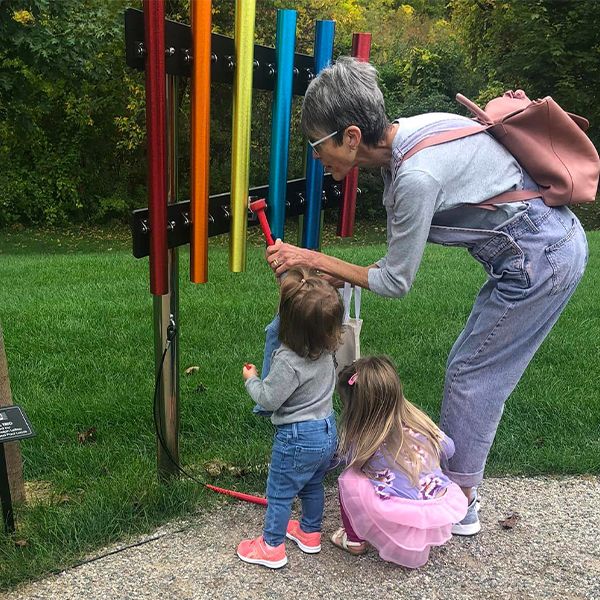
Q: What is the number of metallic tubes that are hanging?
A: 6